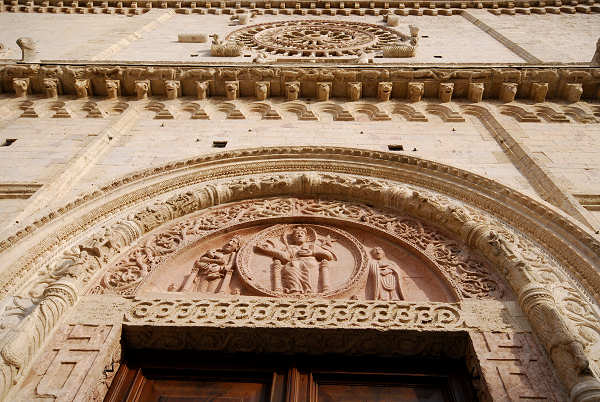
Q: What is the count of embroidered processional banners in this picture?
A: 0